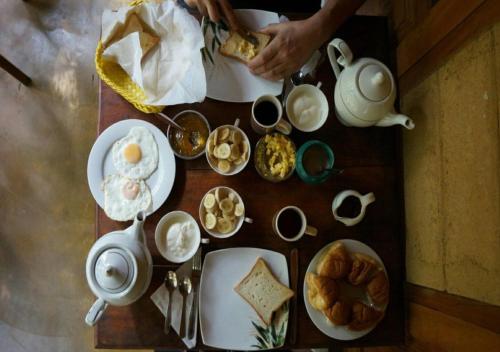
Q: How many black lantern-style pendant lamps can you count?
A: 0